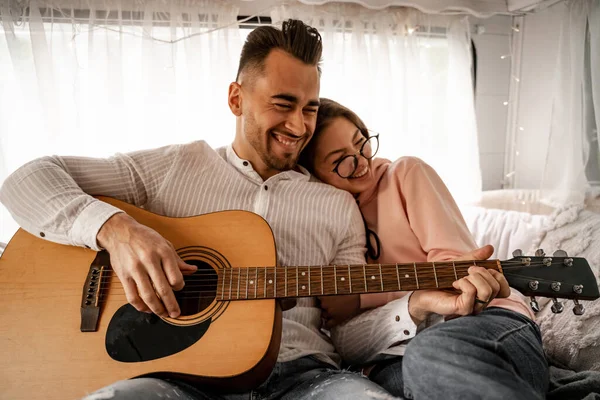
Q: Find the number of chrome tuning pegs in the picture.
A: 6